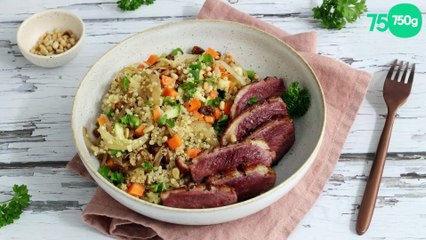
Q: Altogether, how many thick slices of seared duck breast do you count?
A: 6